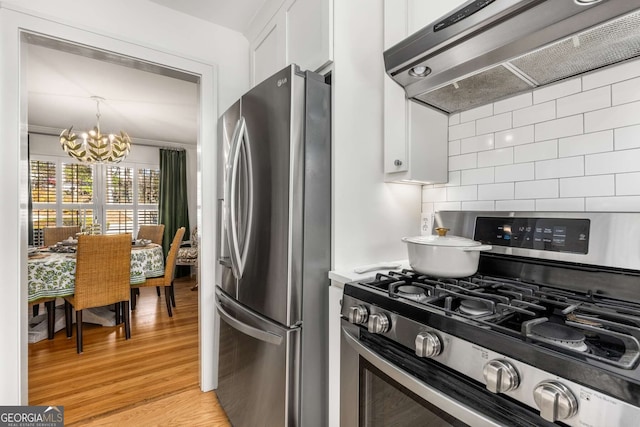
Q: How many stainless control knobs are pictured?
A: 5